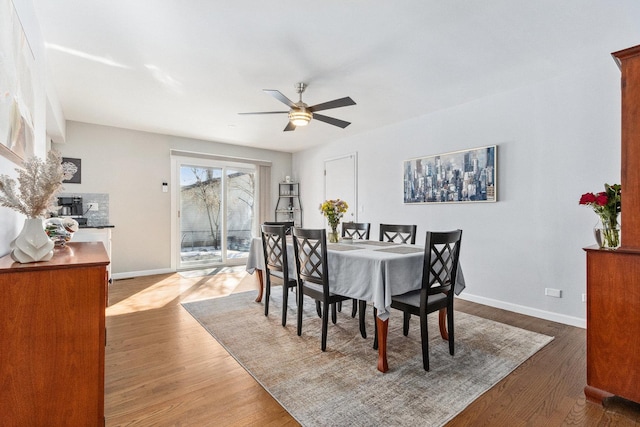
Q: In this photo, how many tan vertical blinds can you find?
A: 1